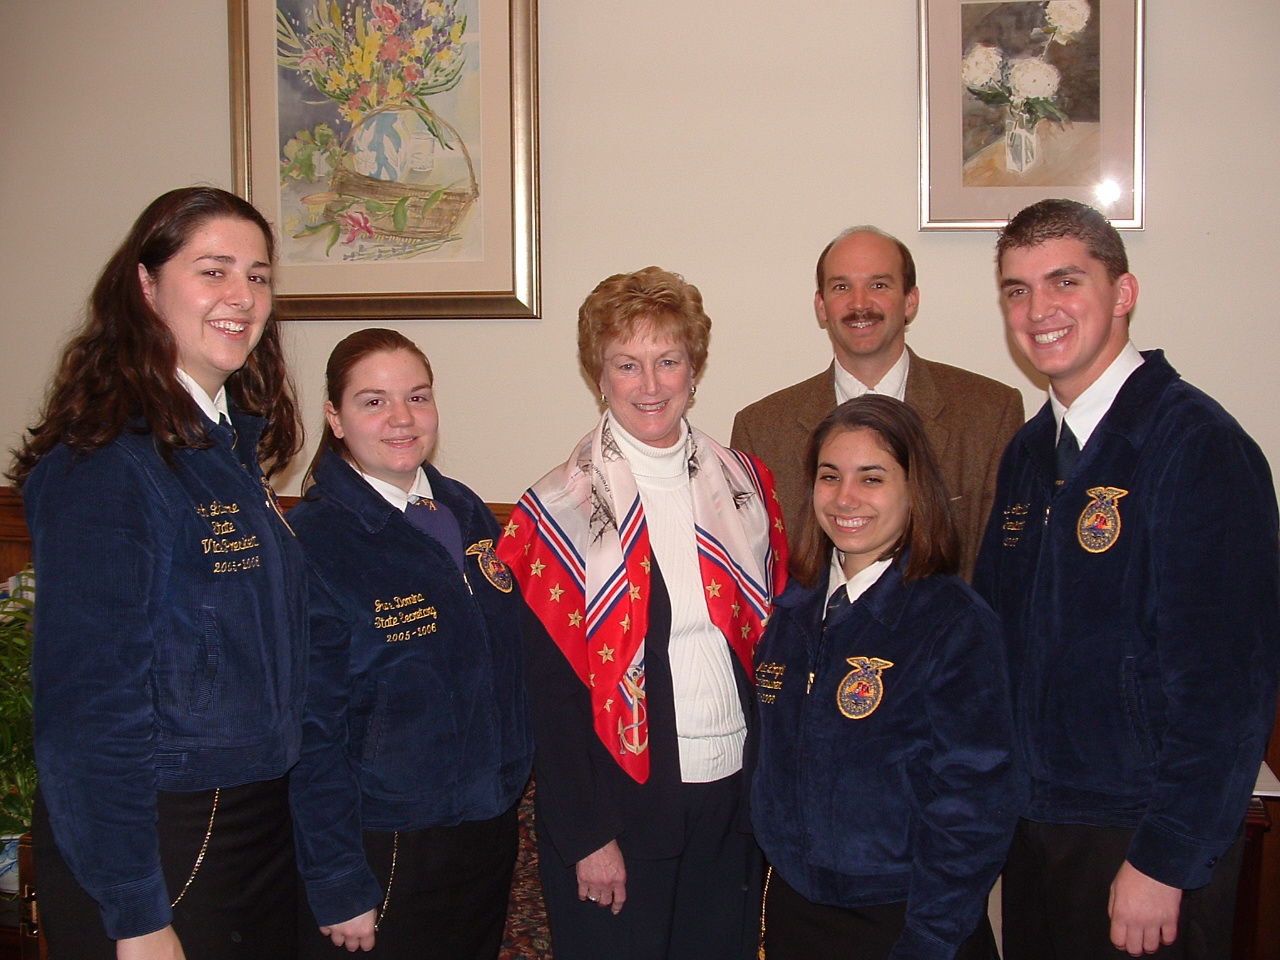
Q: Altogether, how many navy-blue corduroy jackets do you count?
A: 4